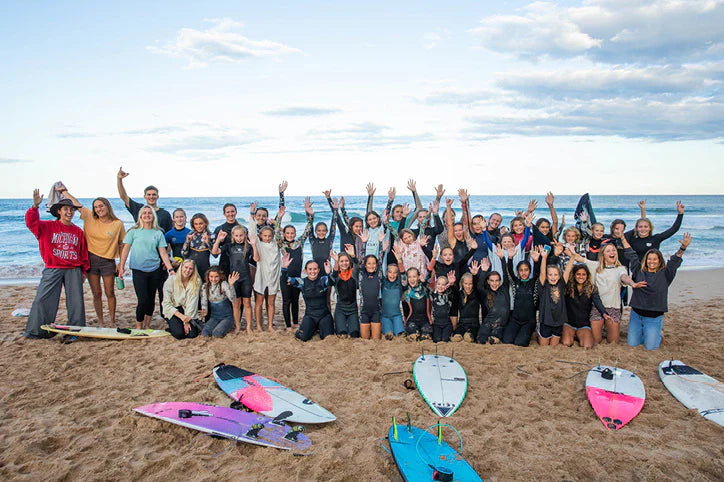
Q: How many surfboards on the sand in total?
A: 7